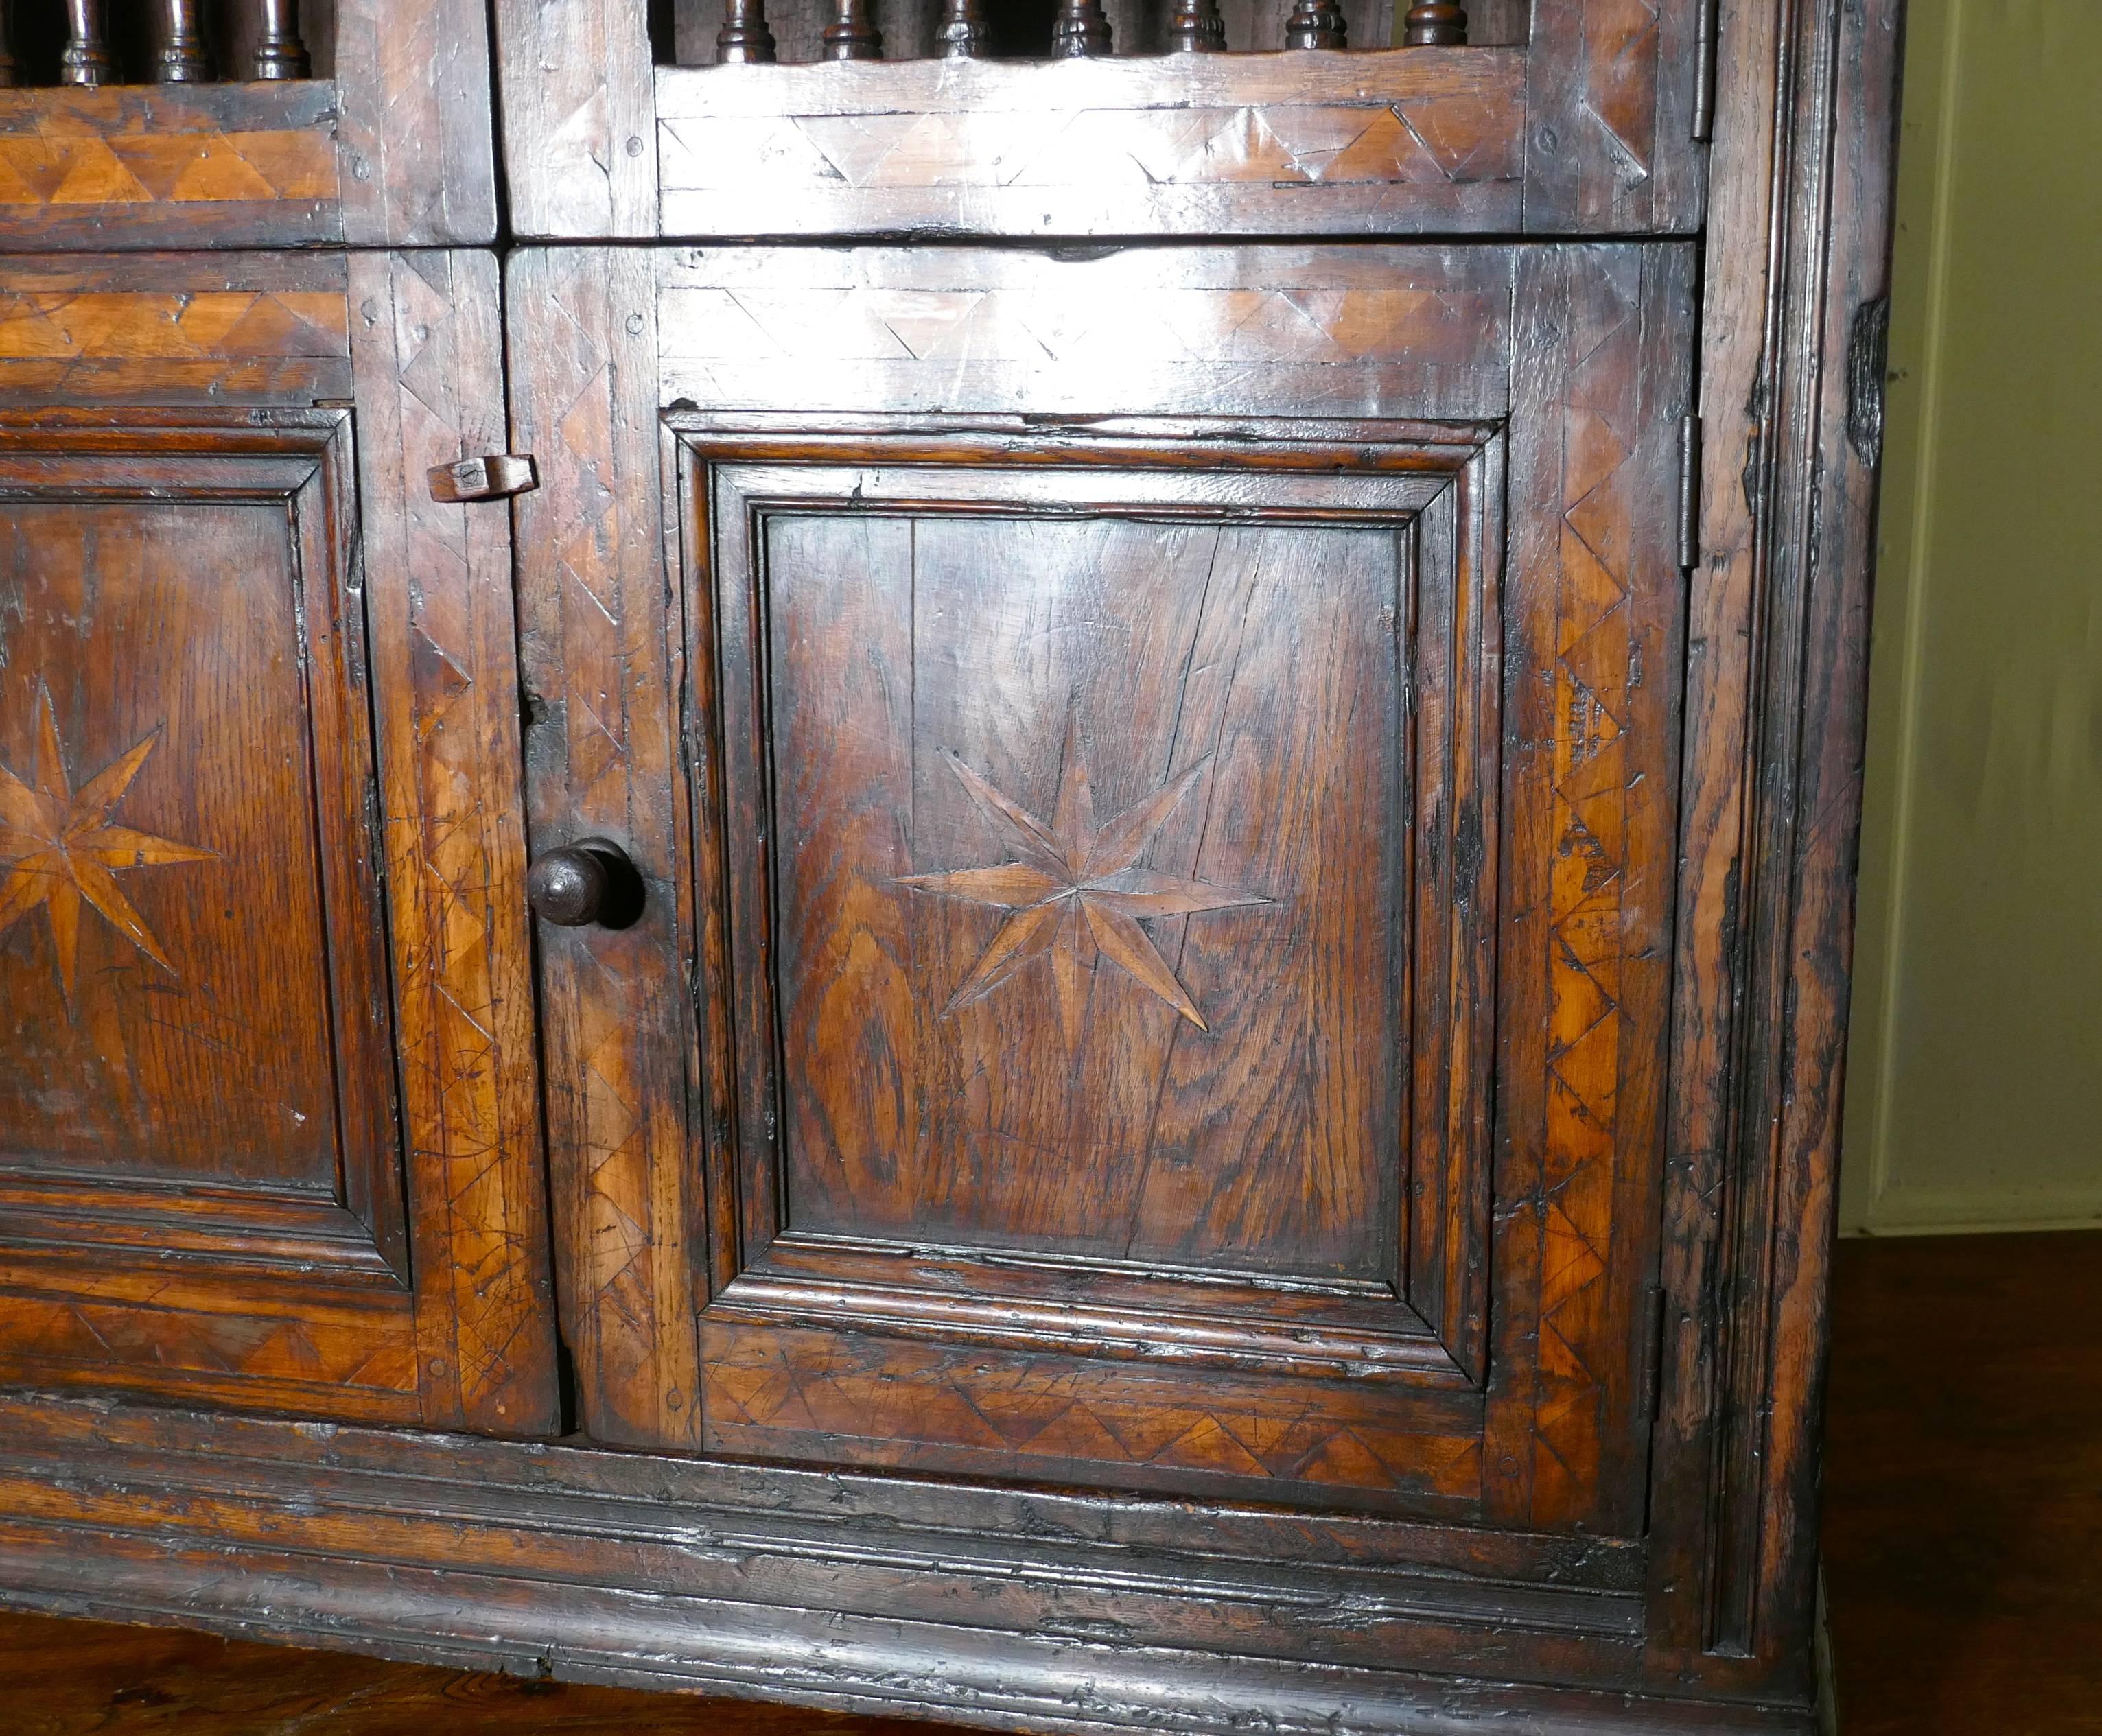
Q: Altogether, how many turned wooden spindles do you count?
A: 11